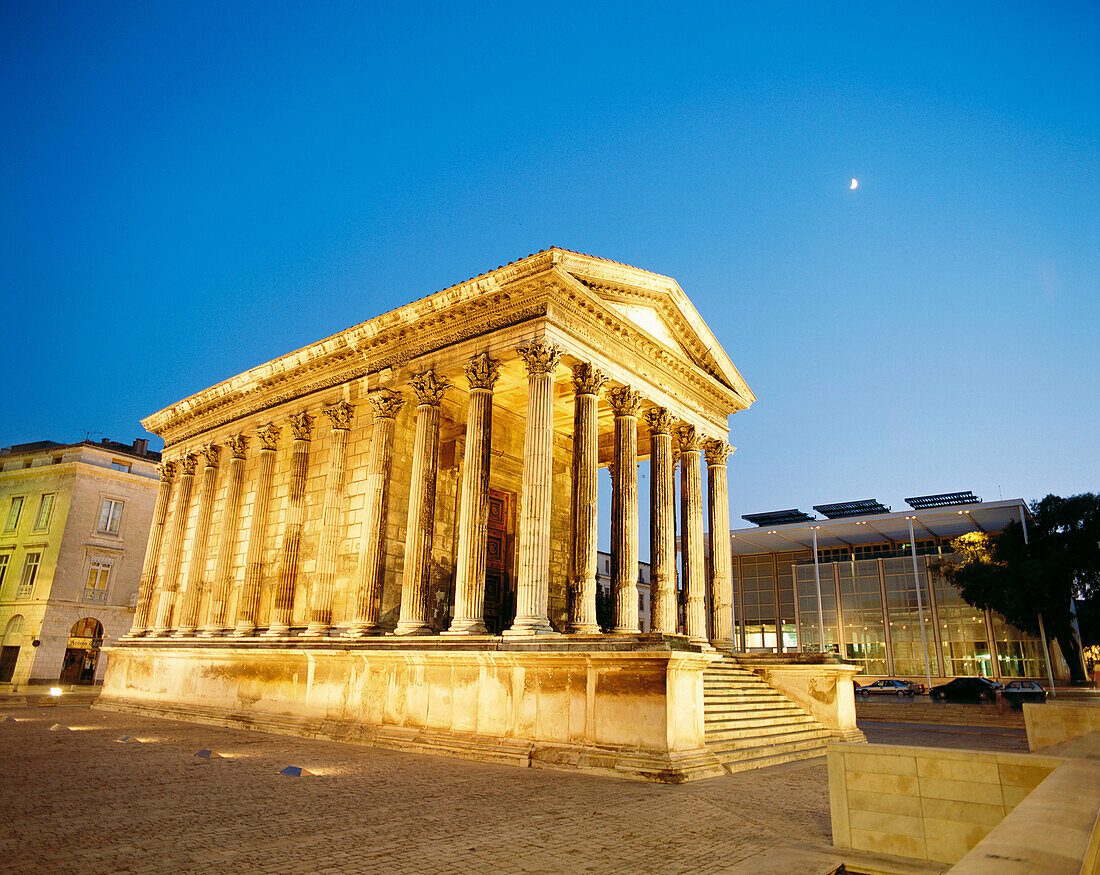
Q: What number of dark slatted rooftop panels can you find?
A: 3